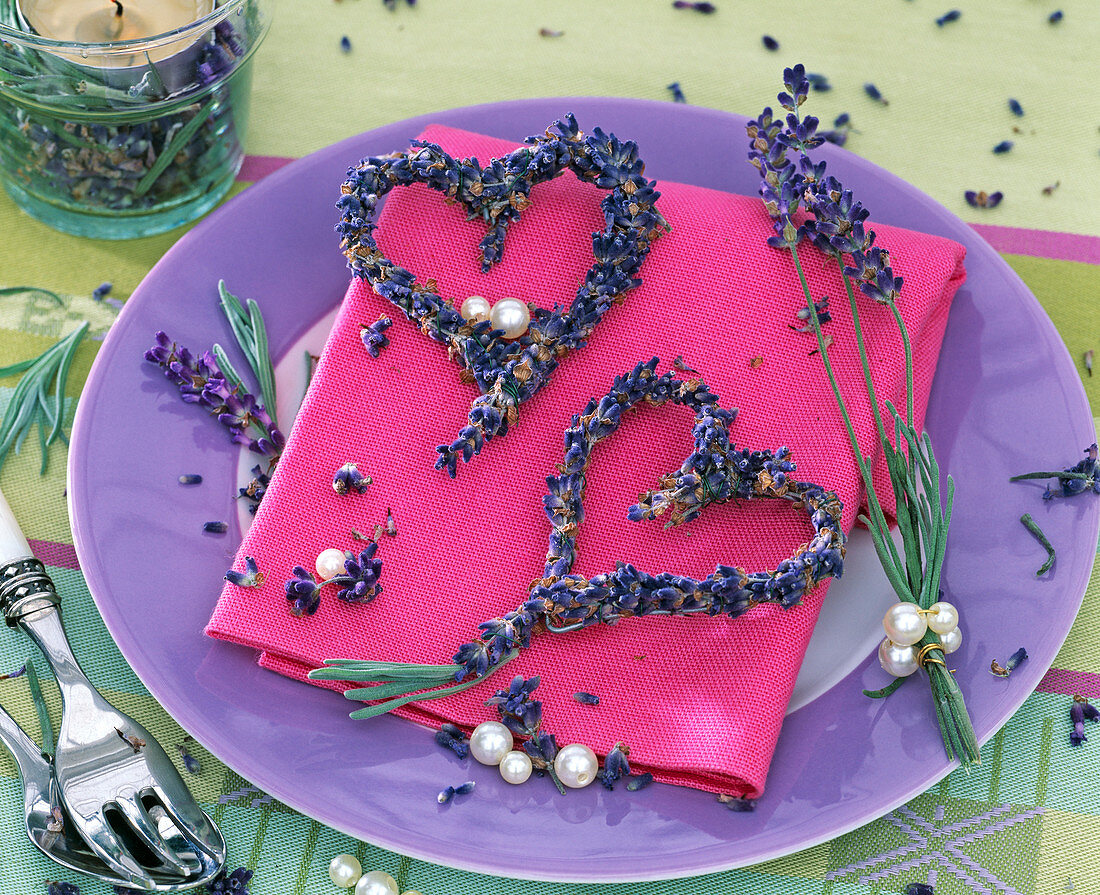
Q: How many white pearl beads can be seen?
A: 13